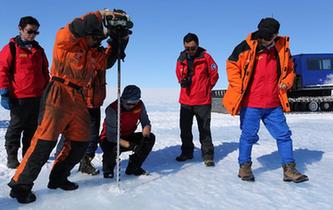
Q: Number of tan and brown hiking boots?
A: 2